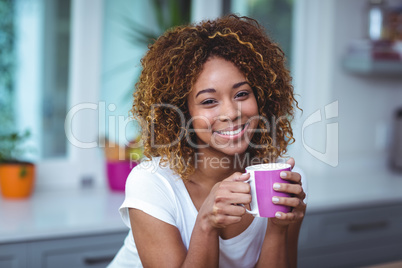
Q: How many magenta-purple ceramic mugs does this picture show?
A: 1